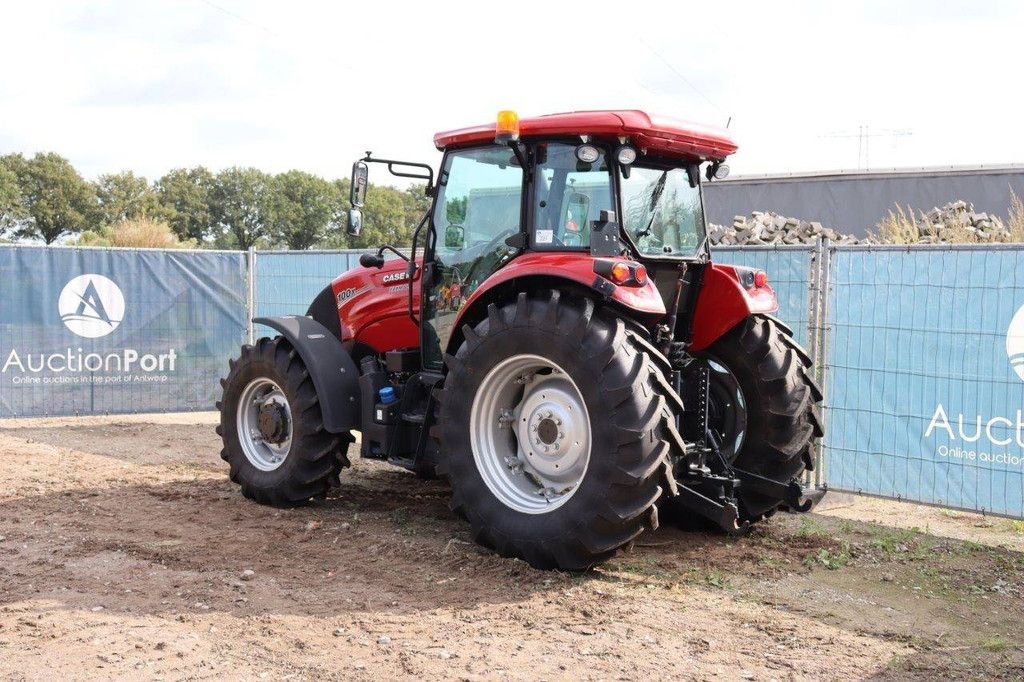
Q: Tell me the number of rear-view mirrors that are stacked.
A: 2